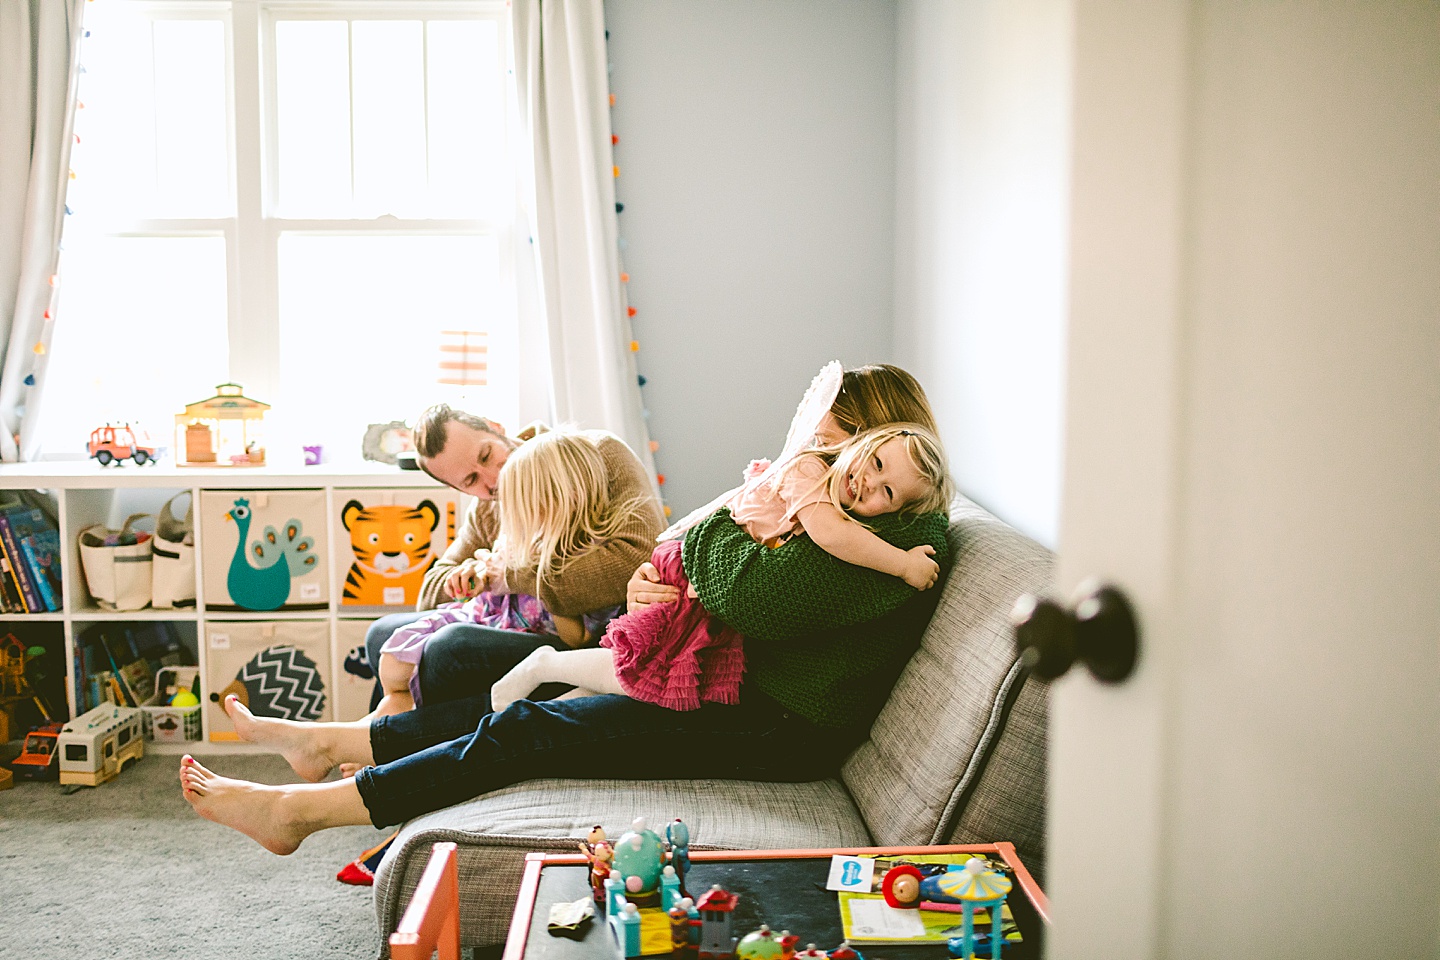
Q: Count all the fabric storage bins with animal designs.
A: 4